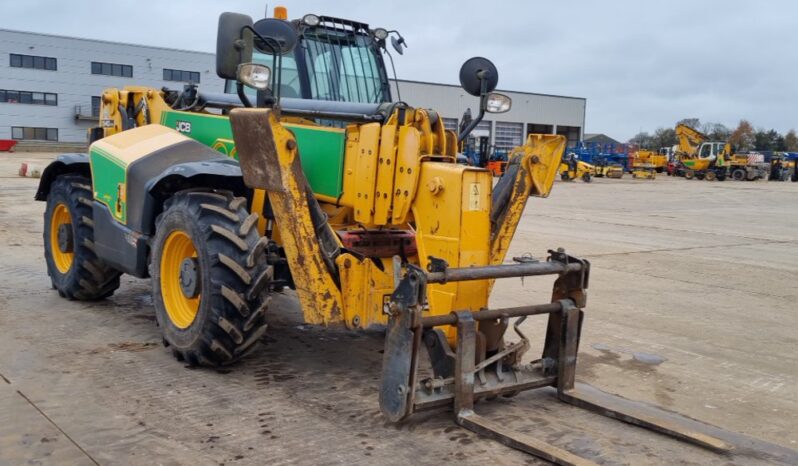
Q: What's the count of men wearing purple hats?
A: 0